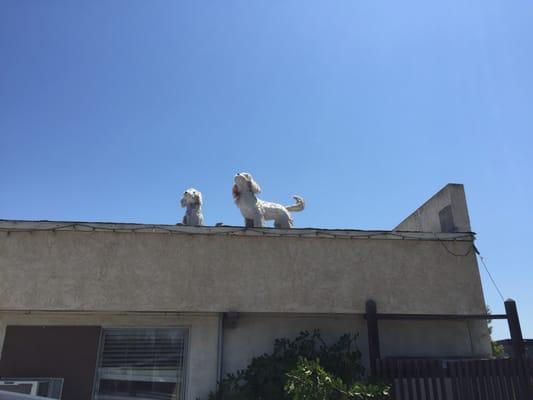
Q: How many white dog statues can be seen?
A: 2